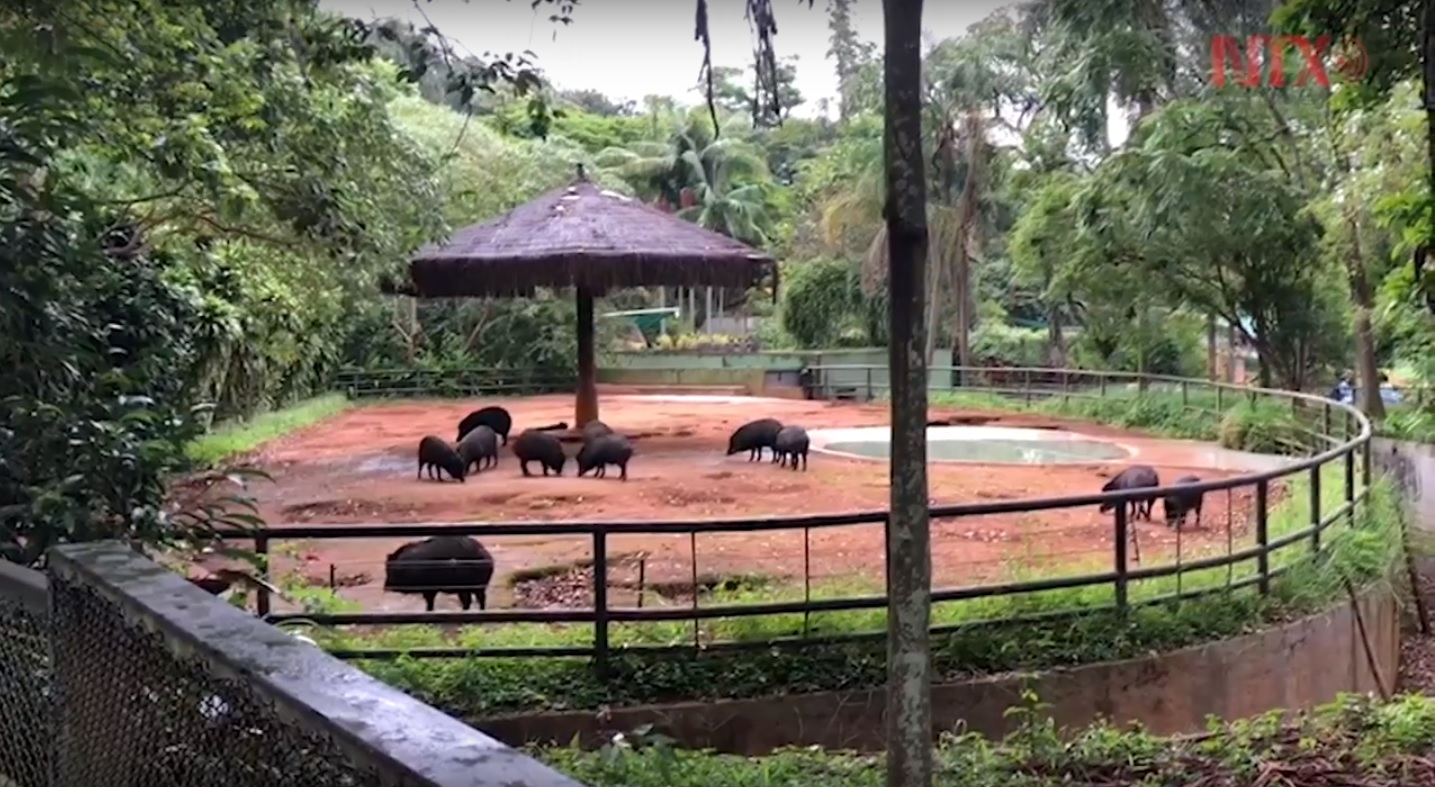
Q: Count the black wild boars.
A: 11